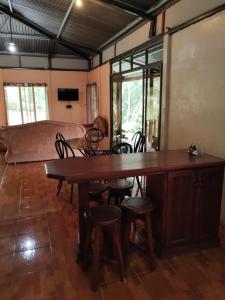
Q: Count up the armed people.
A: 0